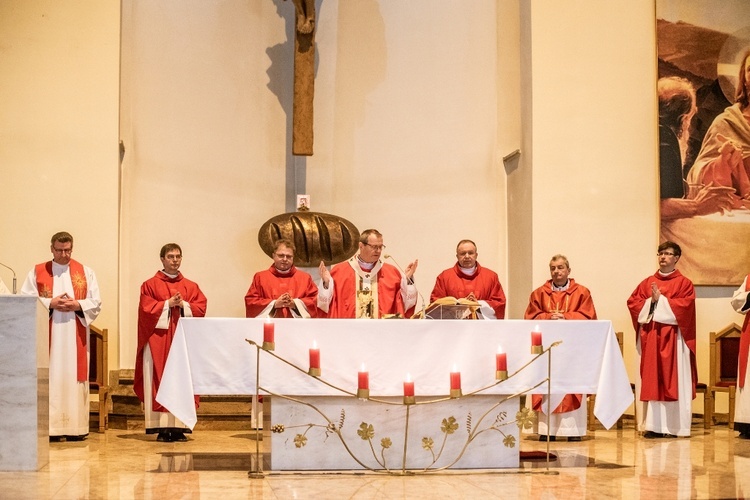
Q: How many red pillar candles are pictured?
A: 7